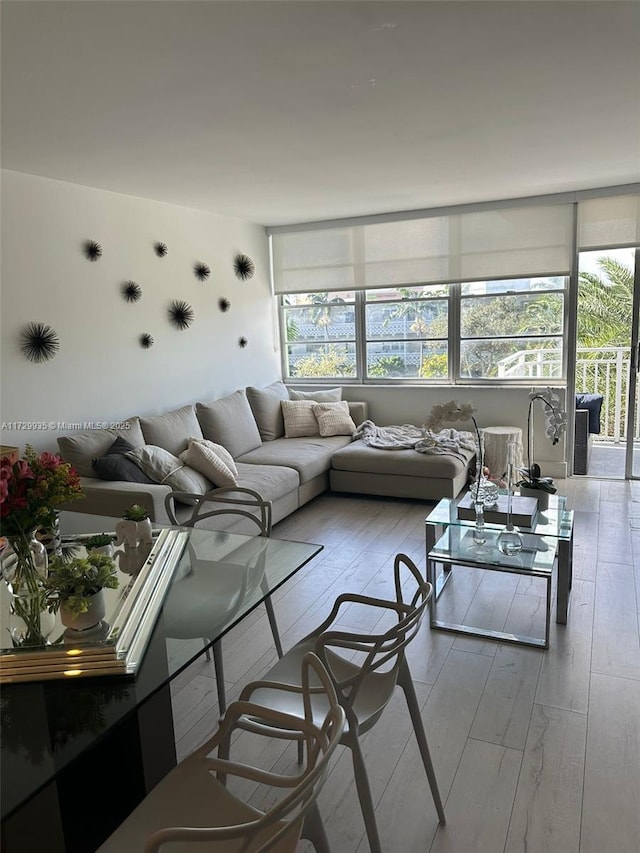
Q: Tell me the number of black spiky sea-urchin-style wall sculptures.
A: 10